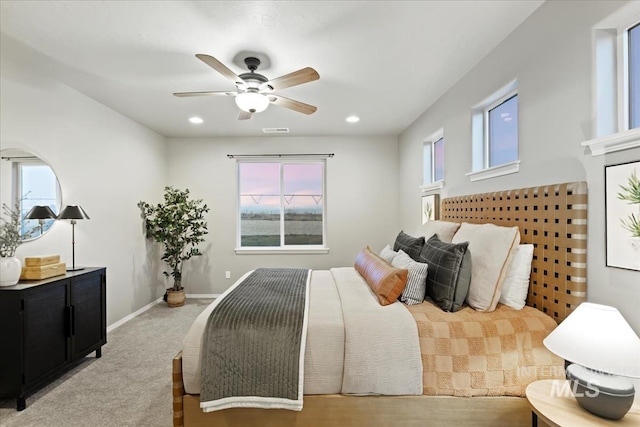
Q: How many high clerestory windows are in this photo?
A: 3